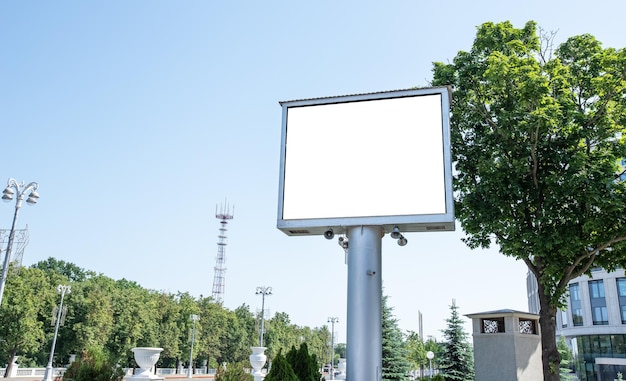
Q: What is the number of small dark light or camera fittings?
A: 4